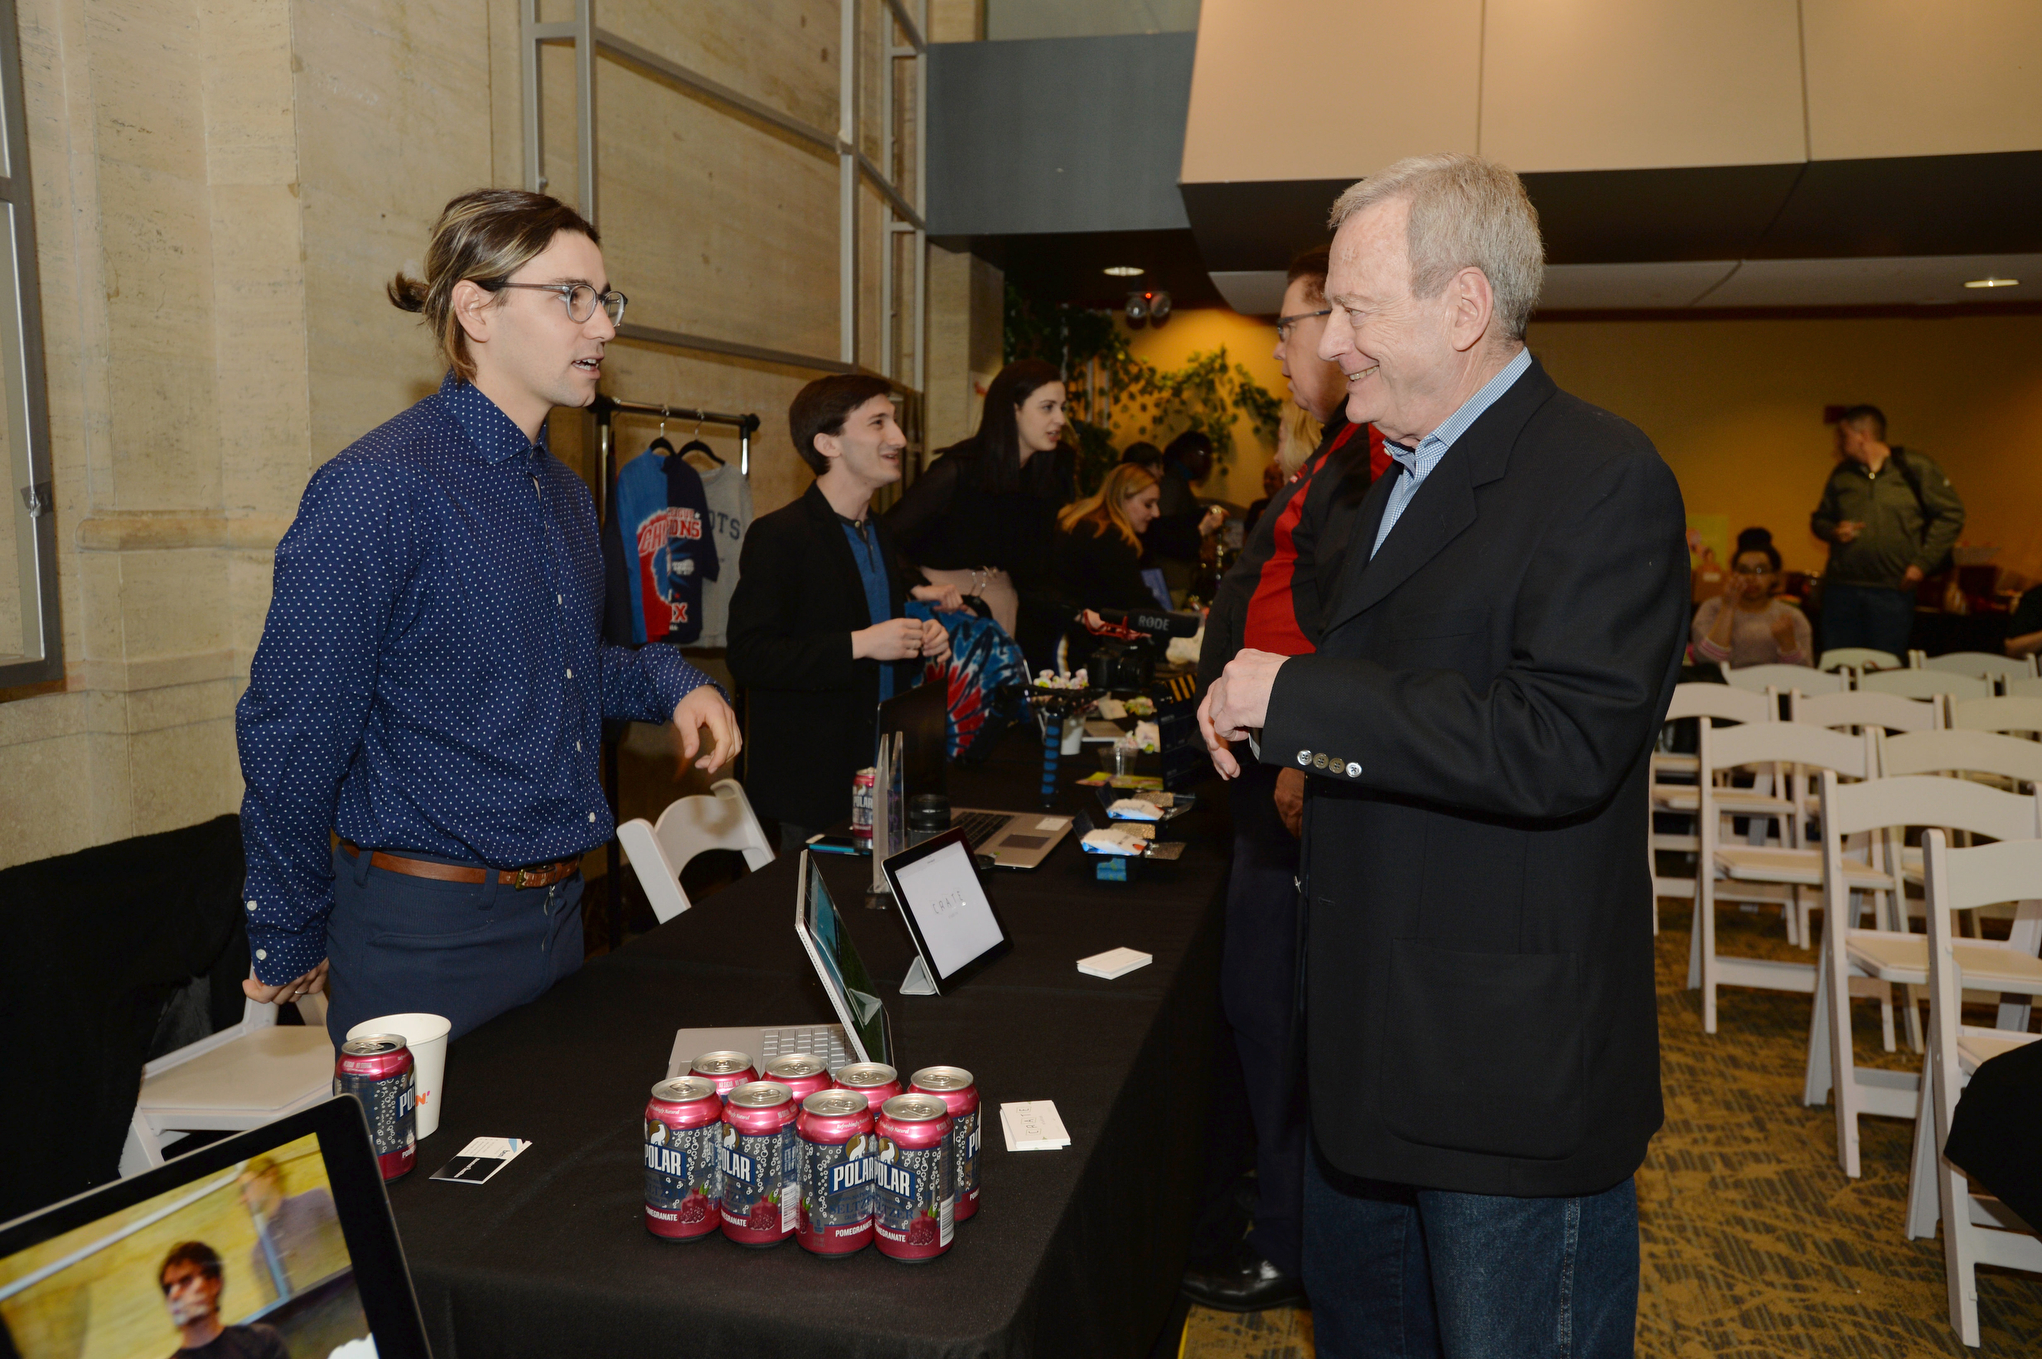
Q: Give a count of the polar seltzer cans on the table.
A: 10